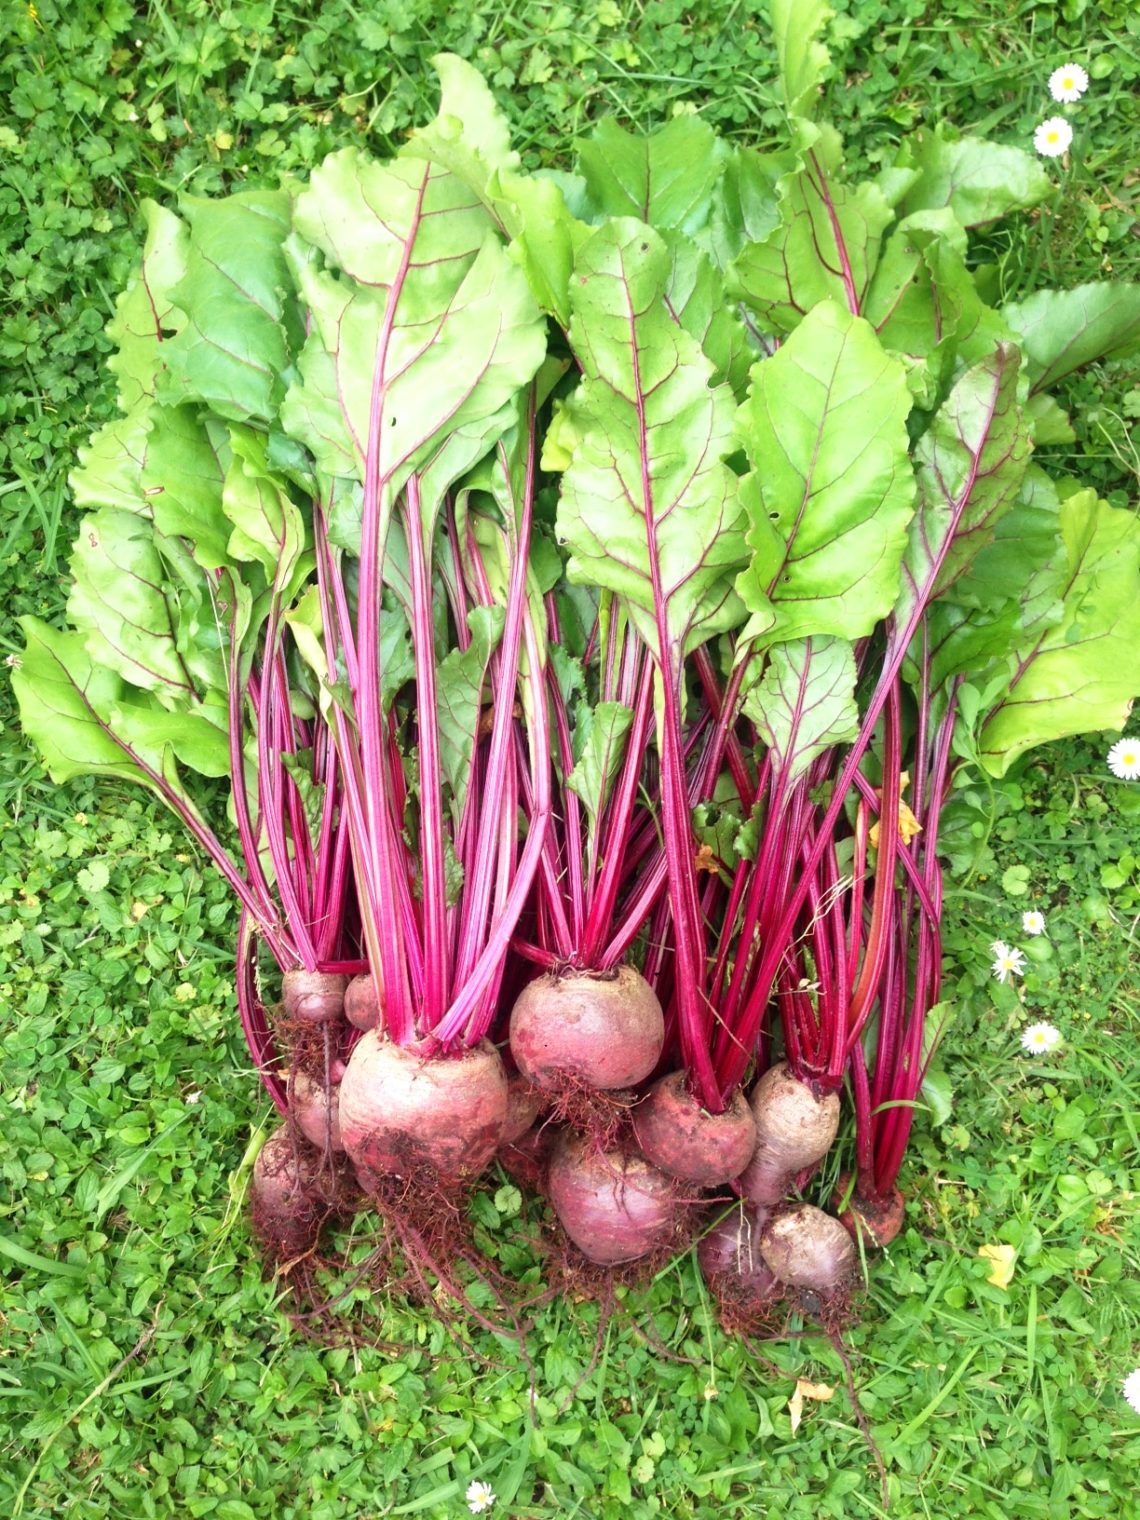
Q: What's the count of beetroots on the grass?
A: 14